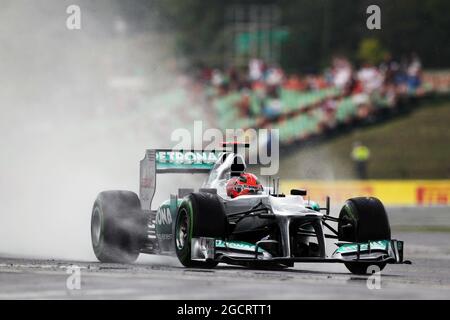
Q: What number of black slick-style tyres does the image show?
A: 3